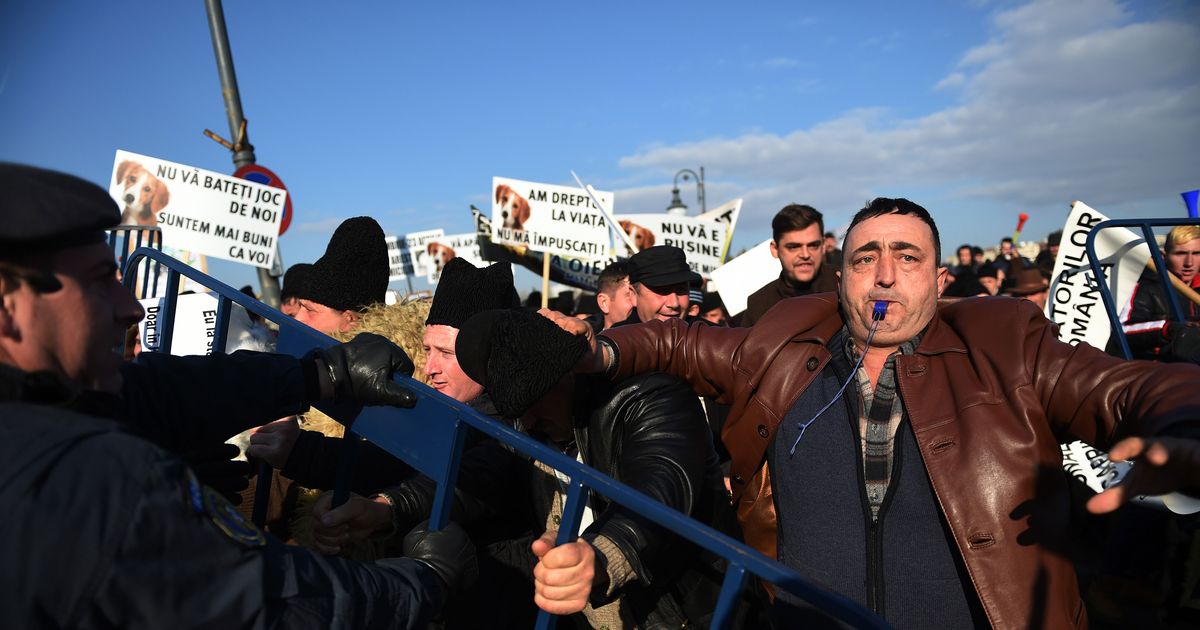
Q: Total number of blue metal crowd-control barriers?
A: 3